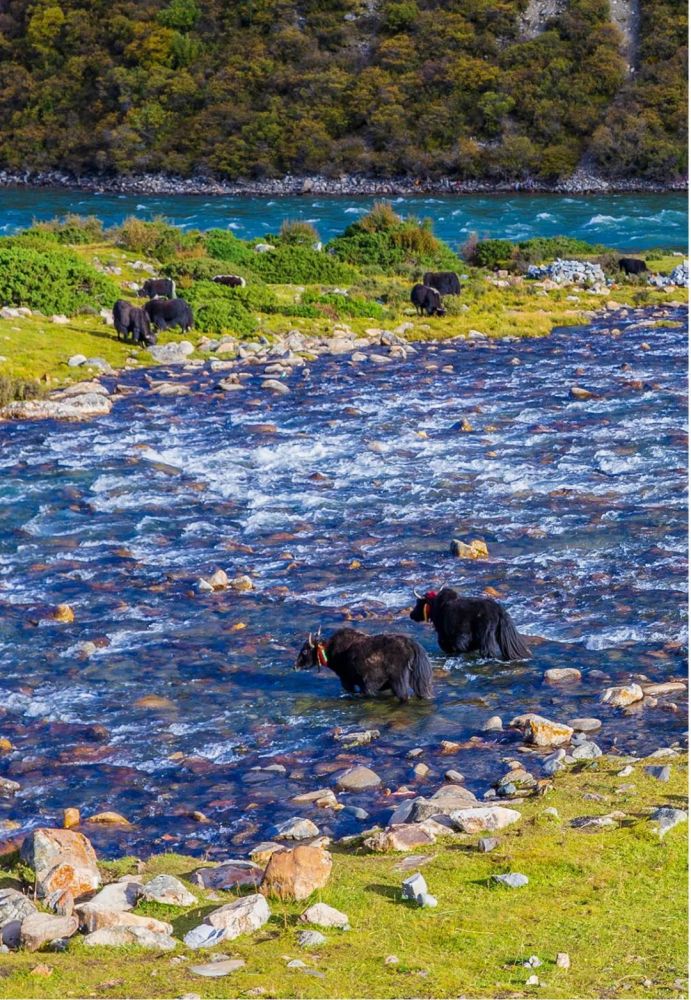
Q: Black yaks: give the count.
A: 9